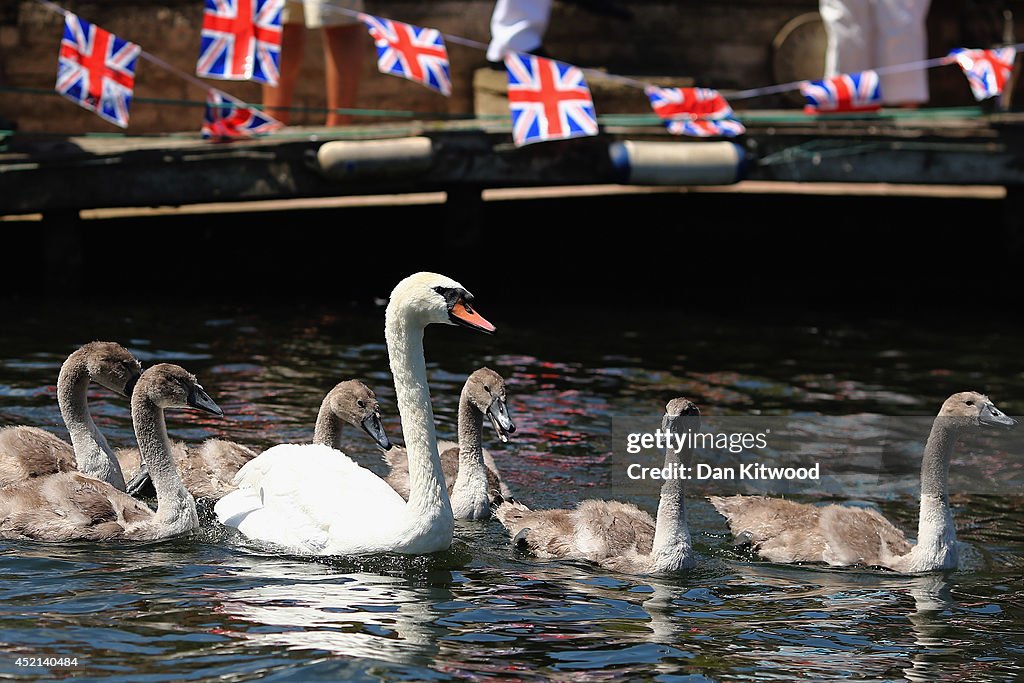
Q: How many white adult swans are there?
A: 1